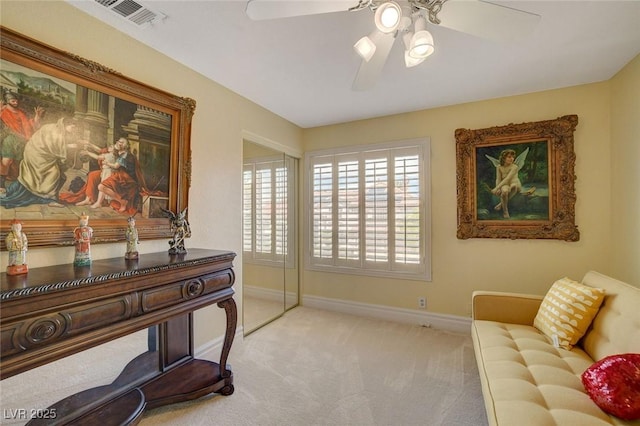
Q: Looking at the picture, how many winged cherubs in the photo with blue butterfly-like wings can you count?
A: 1